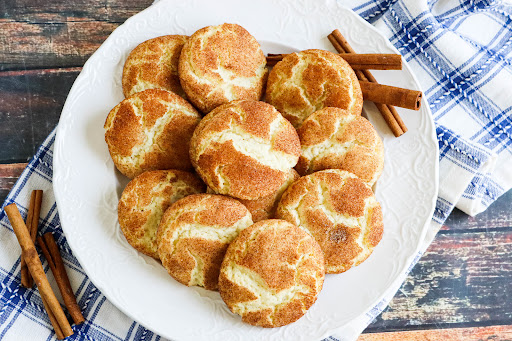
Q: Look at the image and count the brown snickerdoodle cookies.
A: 11